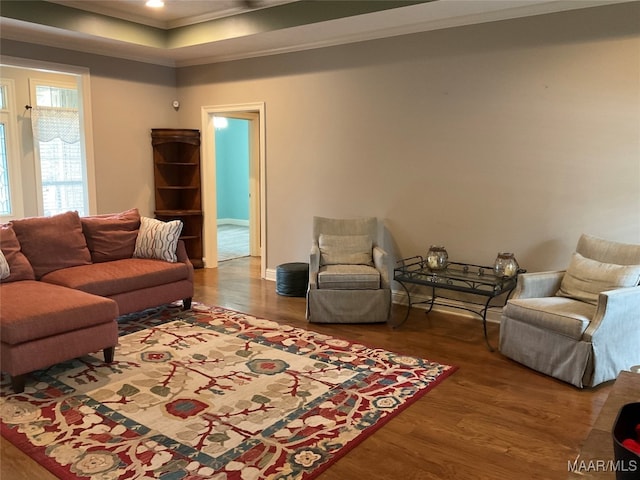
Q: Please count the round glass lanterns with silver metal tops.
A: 2